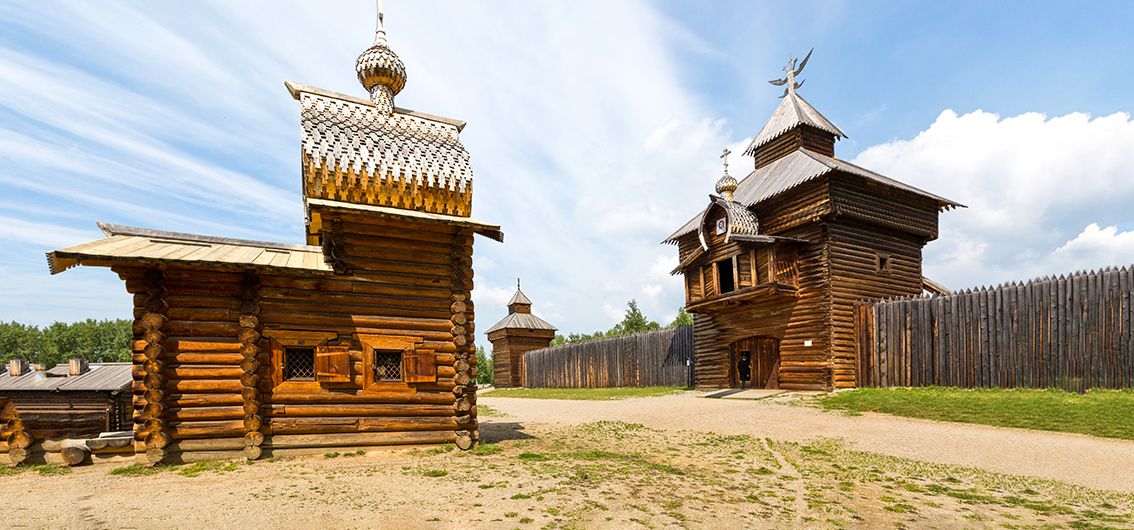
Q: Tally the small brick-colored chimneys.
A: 2